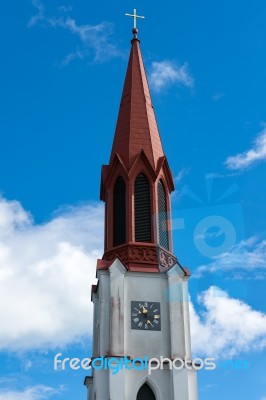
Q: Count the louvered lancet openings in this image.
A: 3